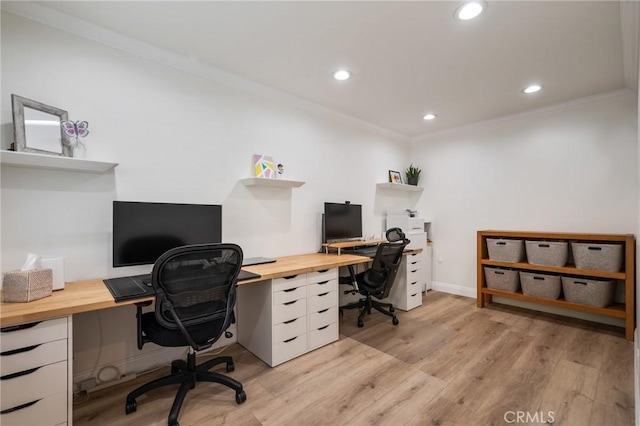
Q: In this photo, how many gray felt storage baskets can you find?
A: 6